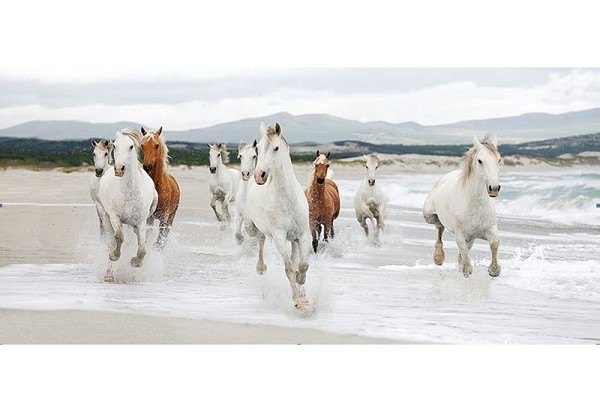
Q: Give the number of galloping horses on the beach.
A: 9